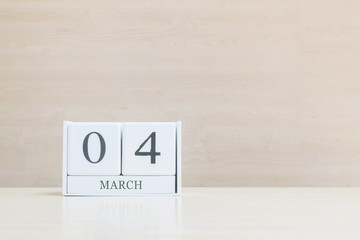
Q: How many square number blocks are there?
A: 2